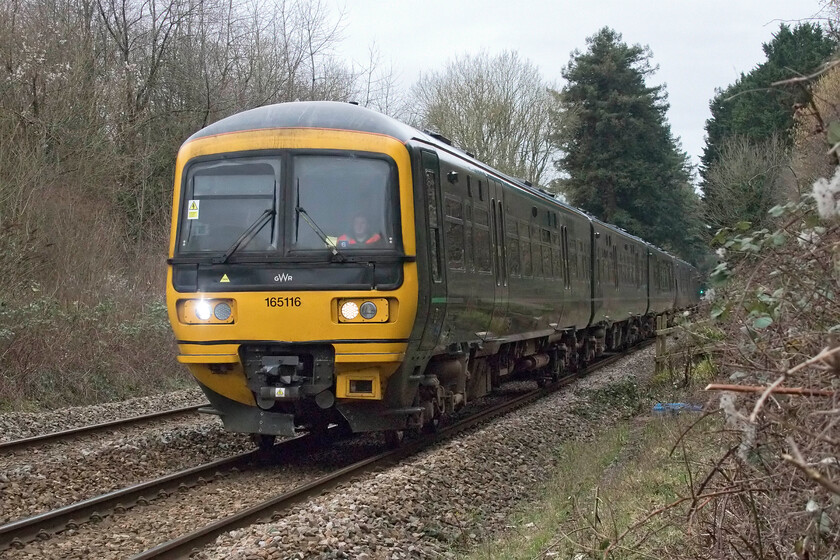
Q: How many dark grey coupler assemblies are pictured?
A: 1